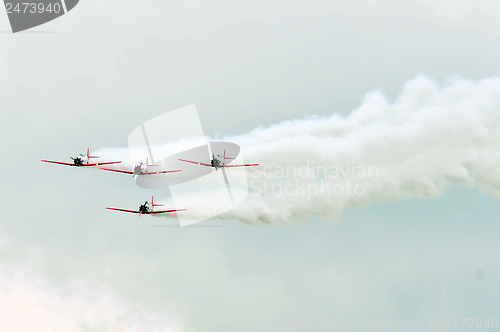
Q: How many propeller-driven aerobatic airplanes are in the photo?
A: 4